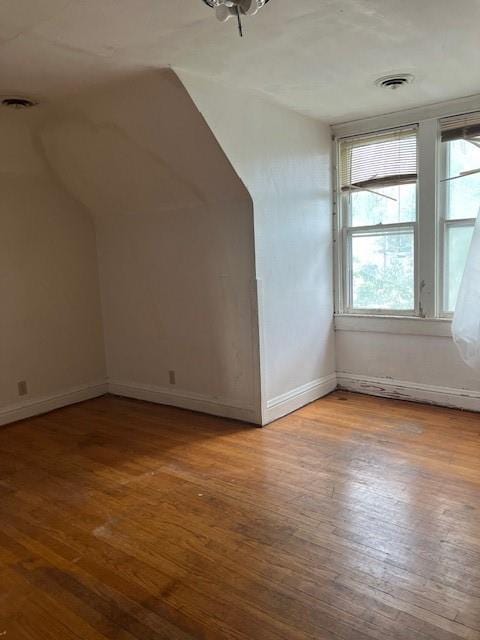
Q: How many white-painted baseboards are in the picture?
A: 4